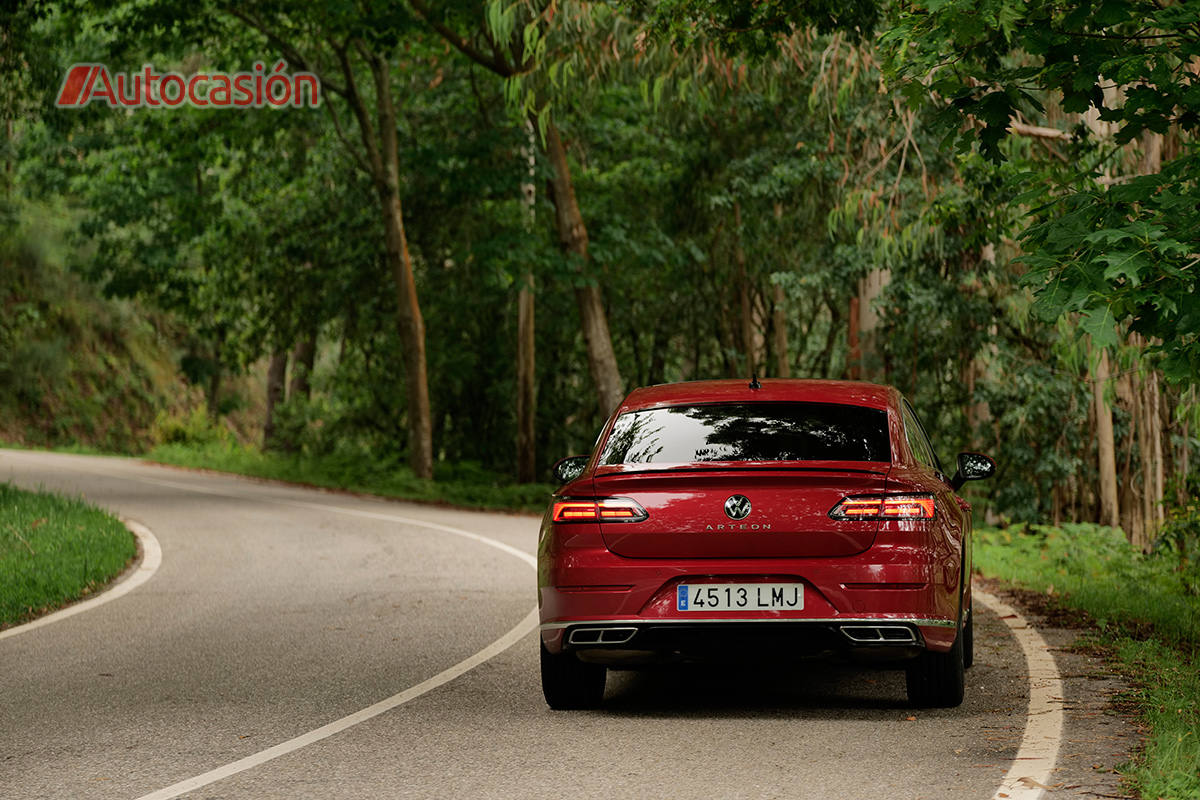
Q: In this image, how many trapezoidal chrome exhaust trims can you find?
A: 2